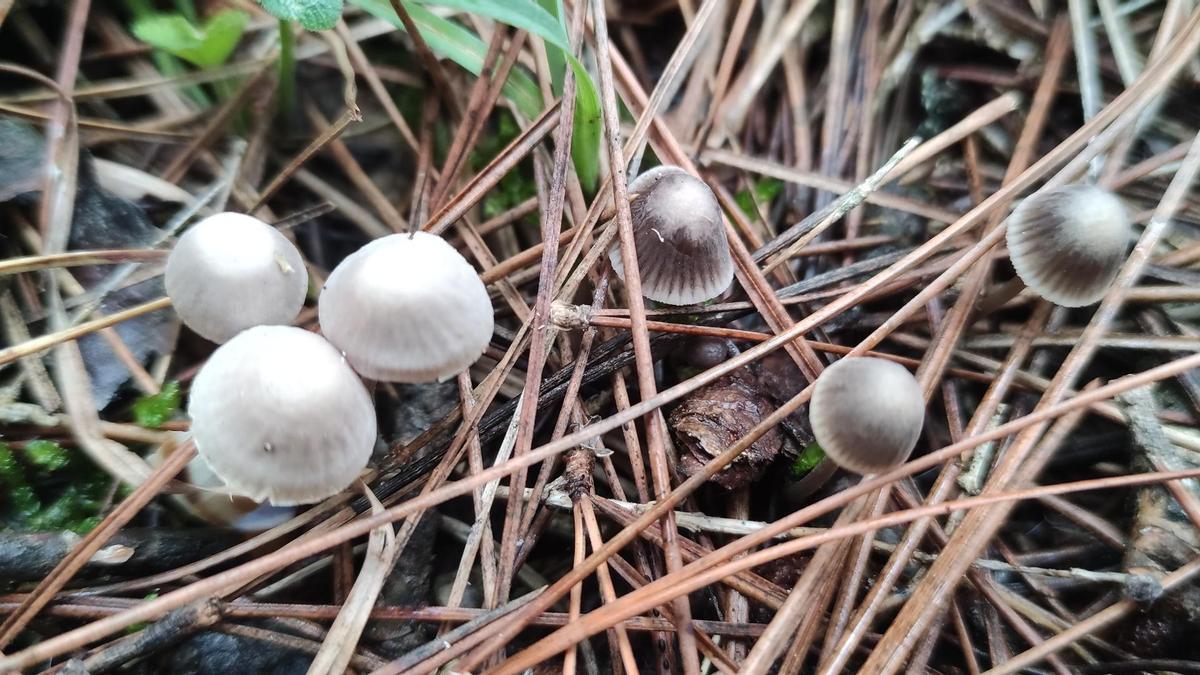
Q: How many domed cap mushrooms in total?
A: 6